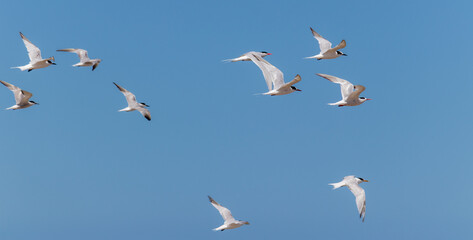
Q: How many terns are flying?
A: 10